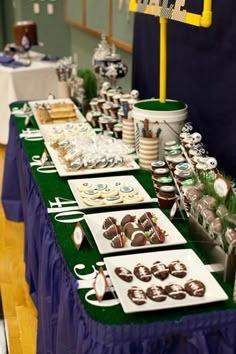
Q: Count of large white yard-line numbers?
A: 5